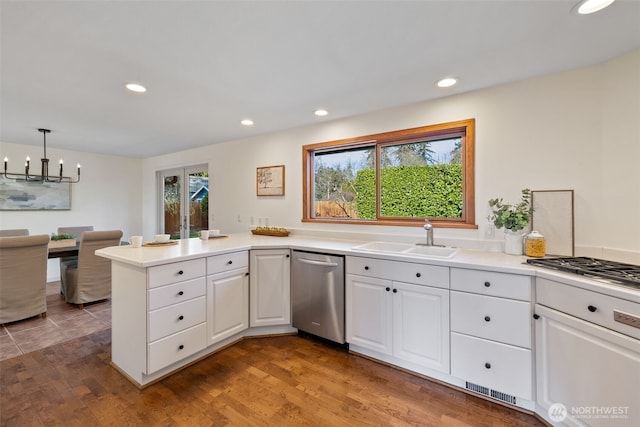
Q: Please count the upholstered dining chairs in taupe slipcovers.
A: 4